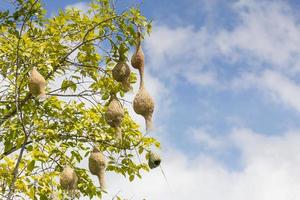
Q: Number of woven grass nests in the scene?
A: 8